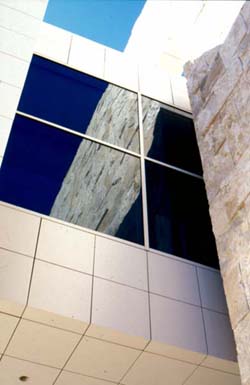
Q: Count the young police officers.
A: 0